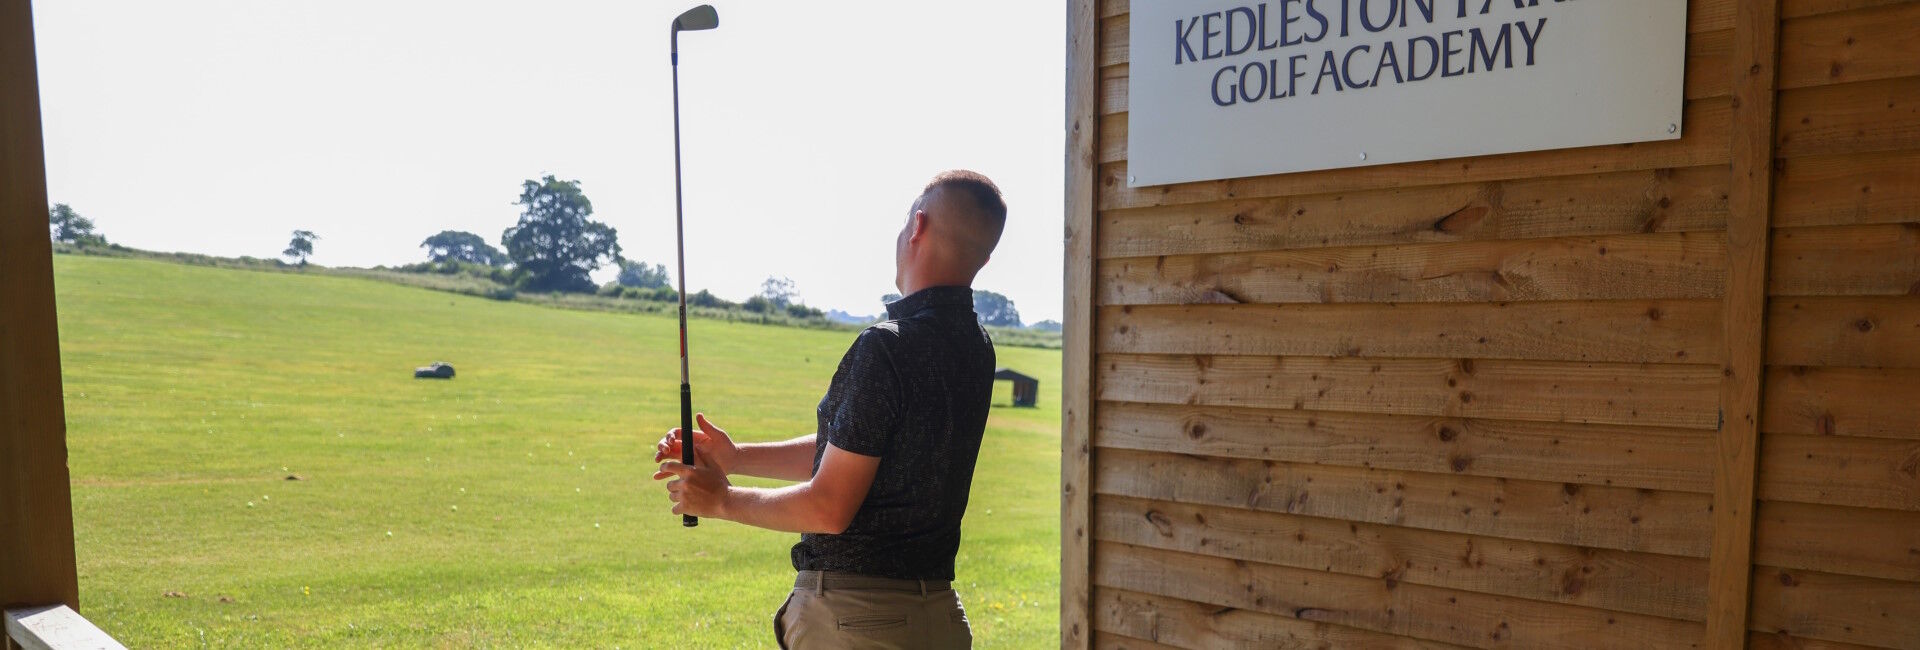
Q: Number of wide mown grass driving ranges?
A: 1